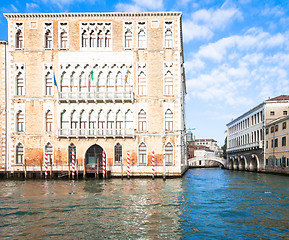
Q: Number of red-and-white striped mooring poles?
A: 5